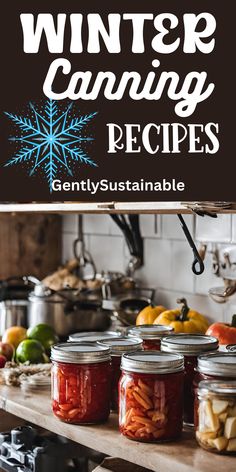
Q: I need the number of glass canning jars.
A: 8